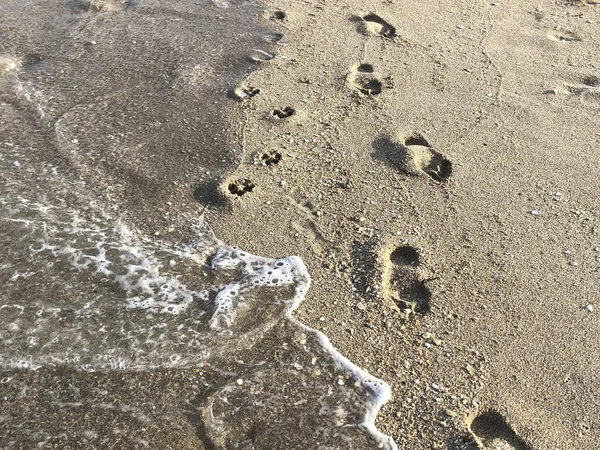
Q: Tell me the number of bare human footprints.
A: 5